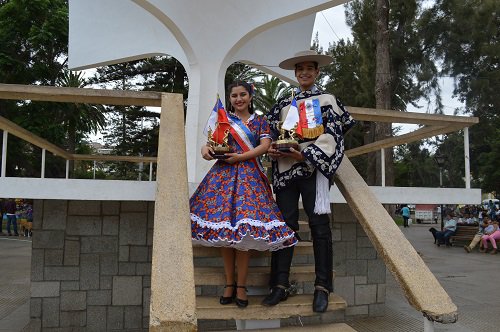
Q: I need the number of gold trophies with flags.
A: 2